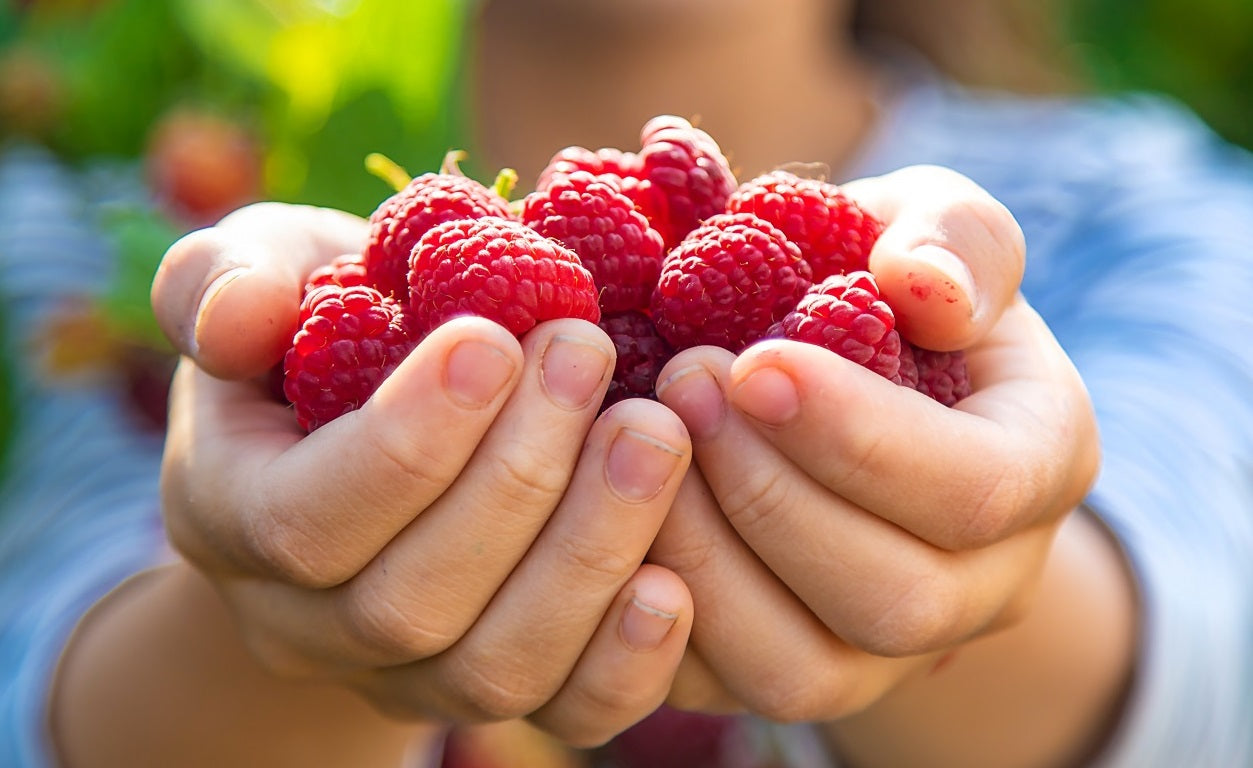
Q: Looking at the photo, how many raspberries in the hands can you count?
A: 12